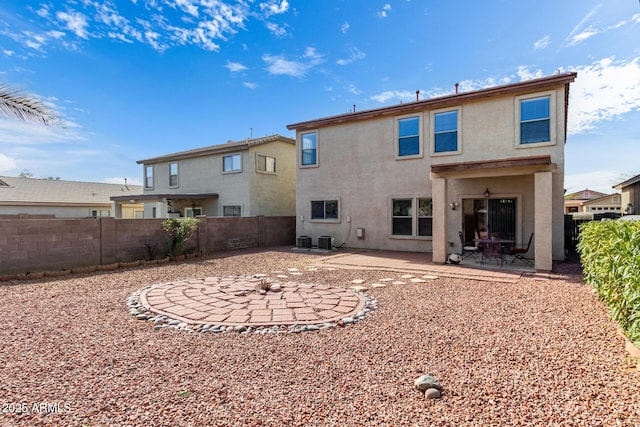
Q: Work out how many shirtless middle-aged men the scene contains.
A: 0